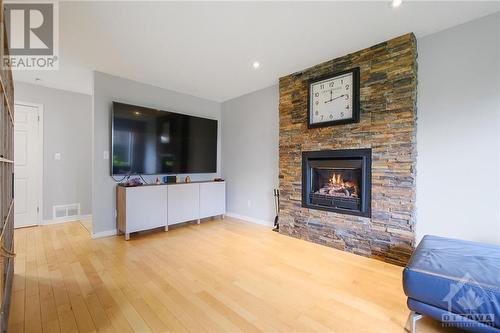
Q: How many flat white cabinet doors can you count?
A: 3